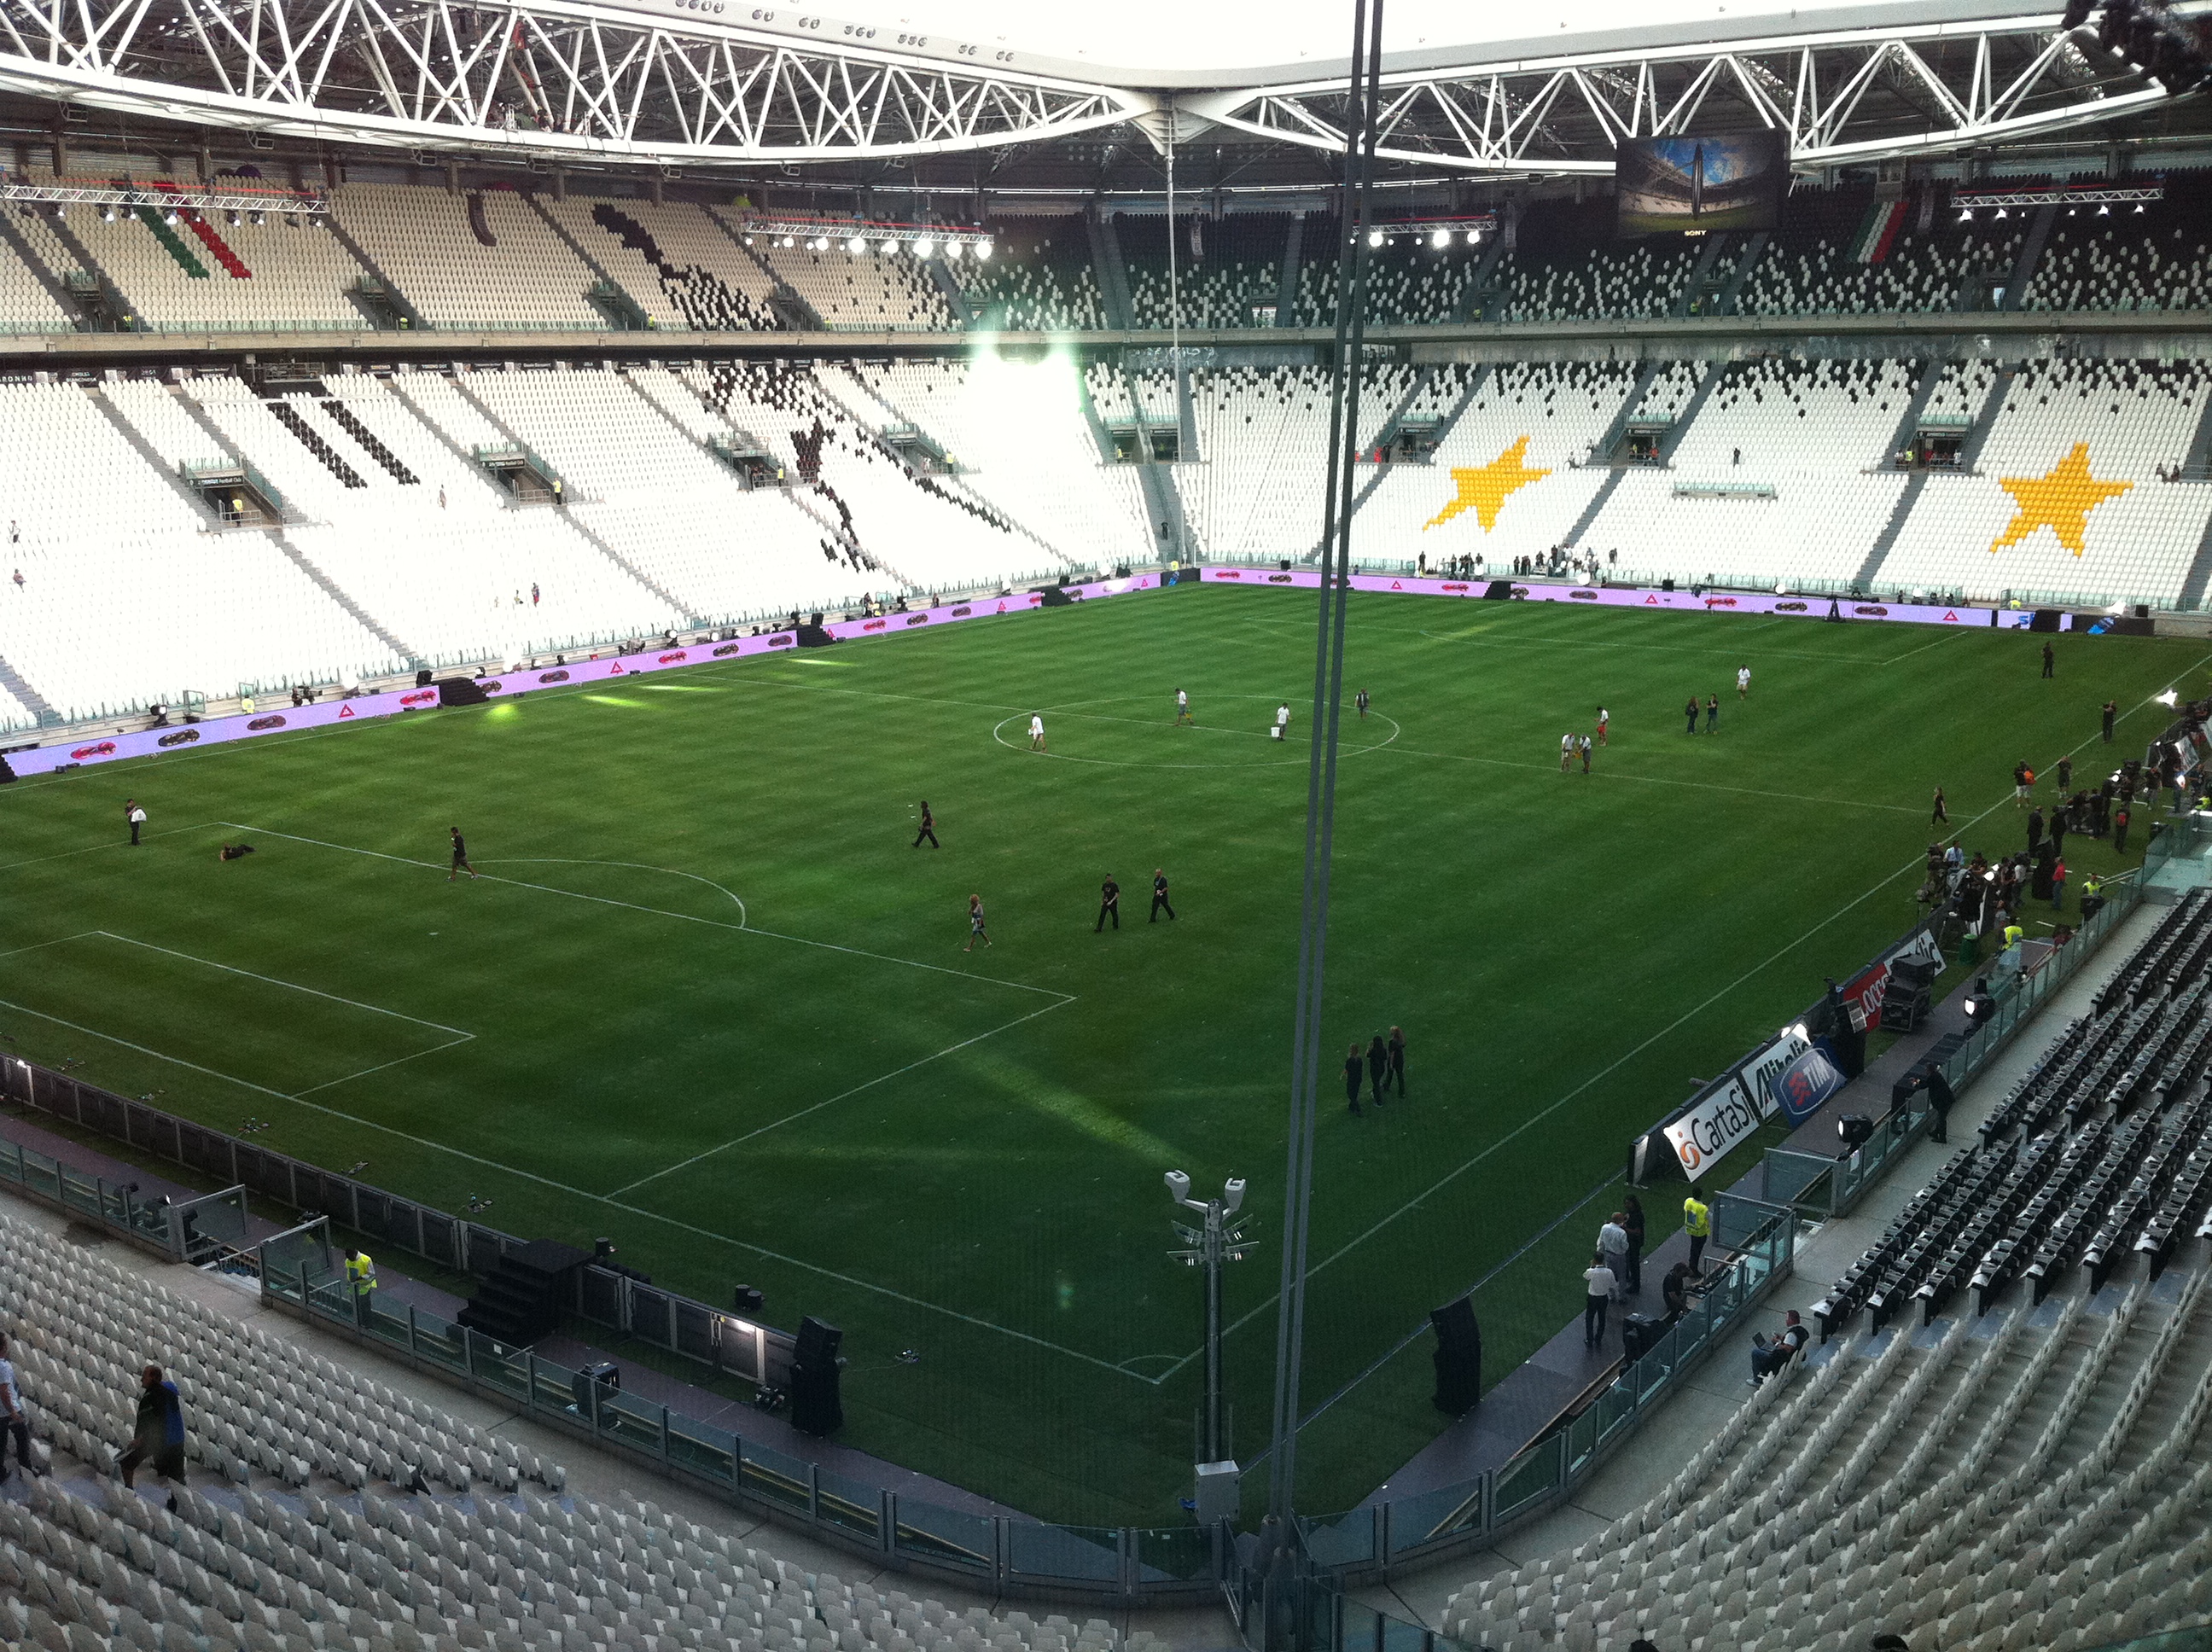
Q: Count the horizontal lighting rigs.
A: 4